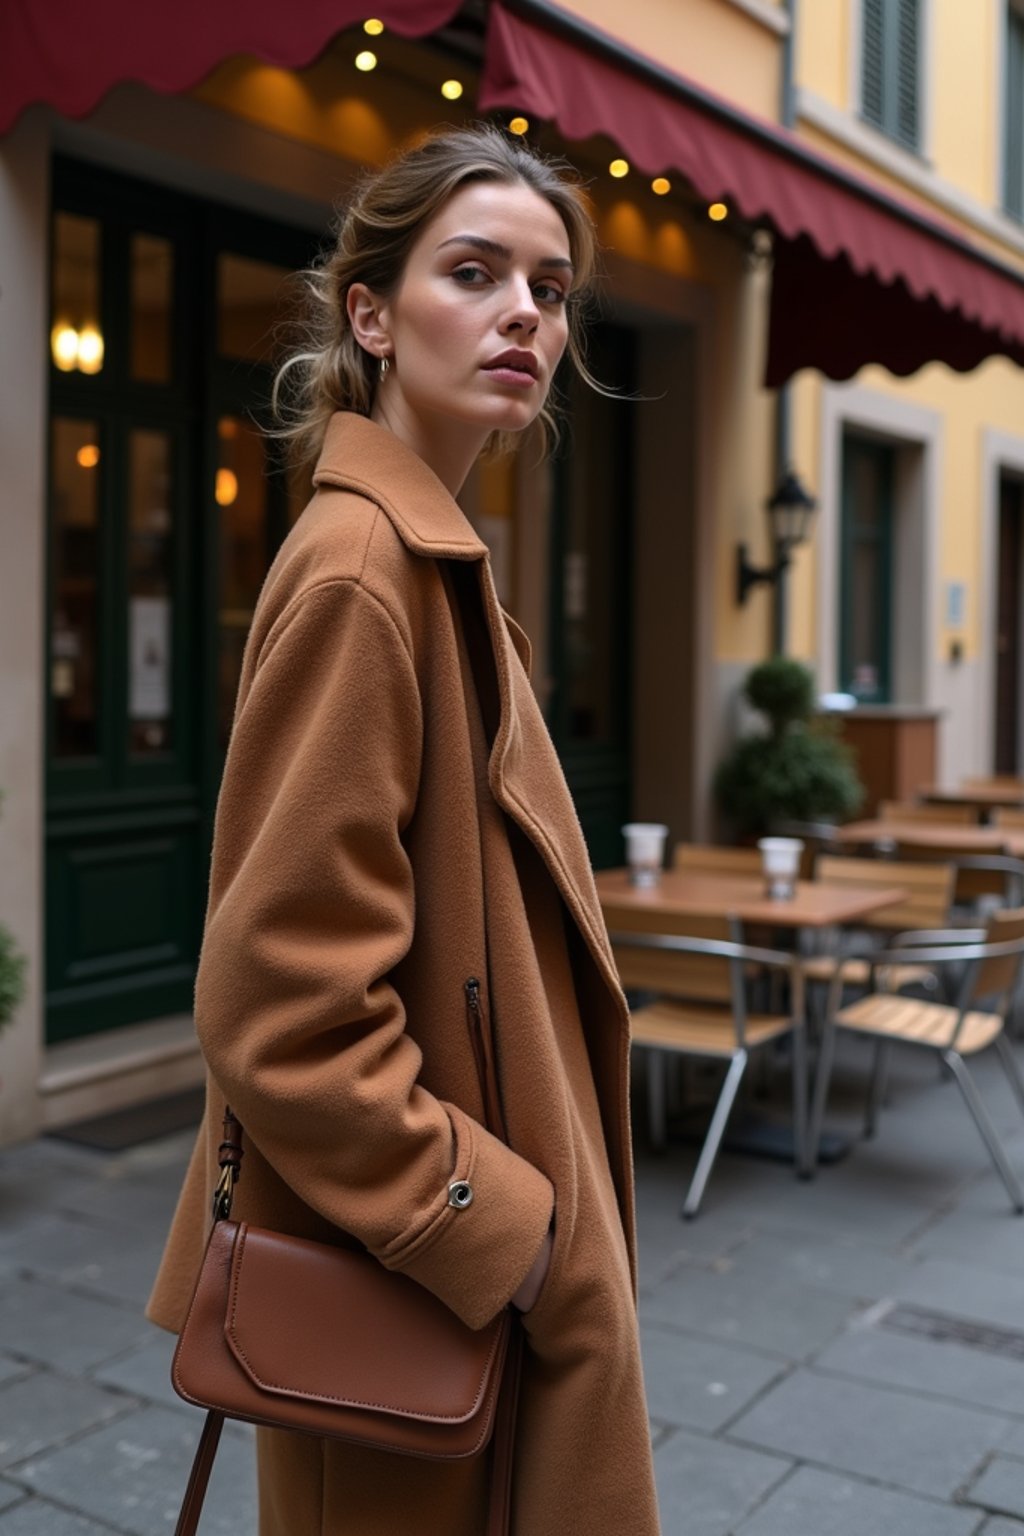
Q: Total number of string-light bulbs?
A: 7